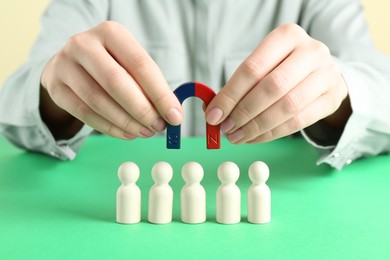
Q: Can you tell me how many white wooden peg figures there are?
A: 5